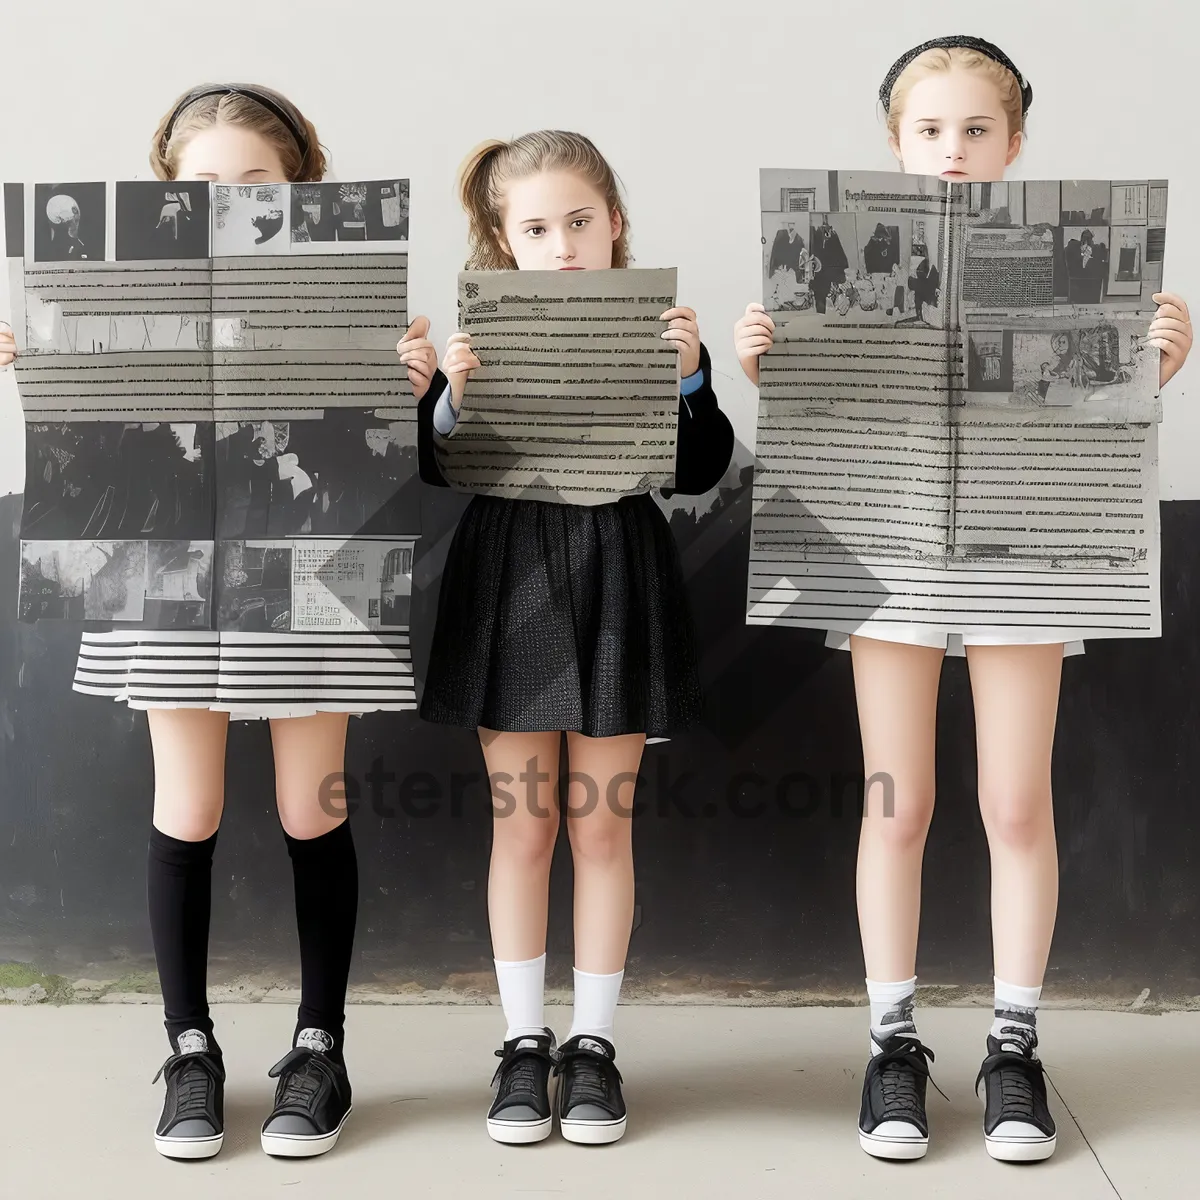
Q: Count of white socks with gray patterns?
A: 2